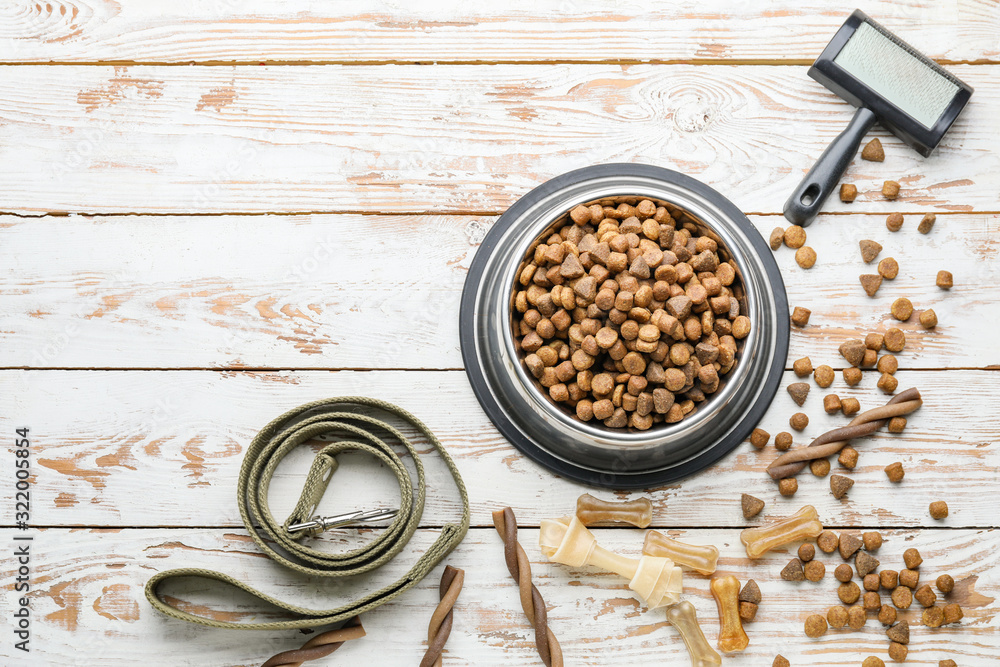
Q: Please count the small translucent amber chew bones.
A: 5